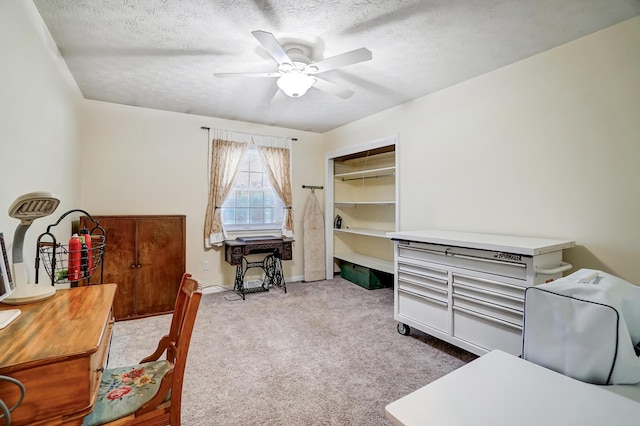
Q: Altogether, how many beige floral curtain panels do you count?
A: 2